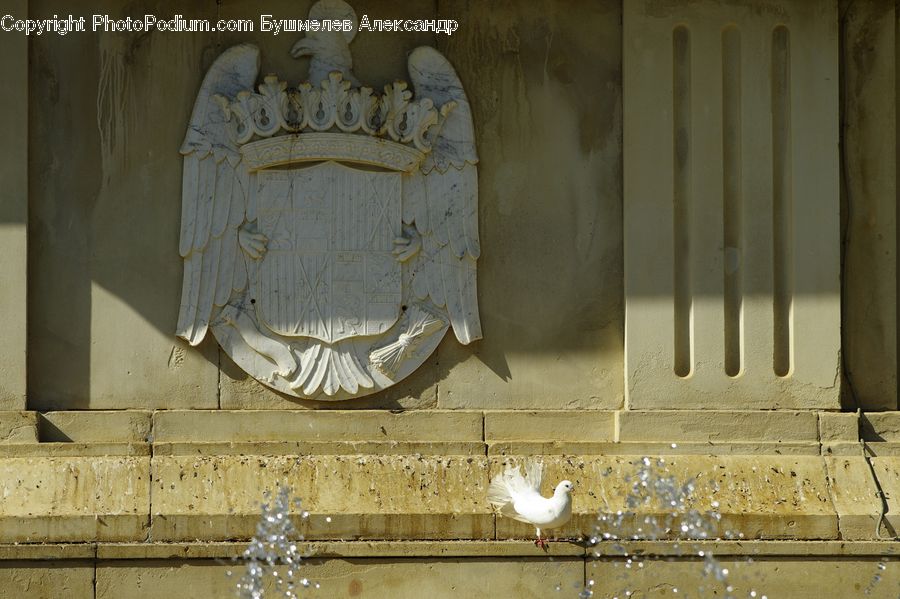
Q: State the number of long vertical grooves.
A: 3